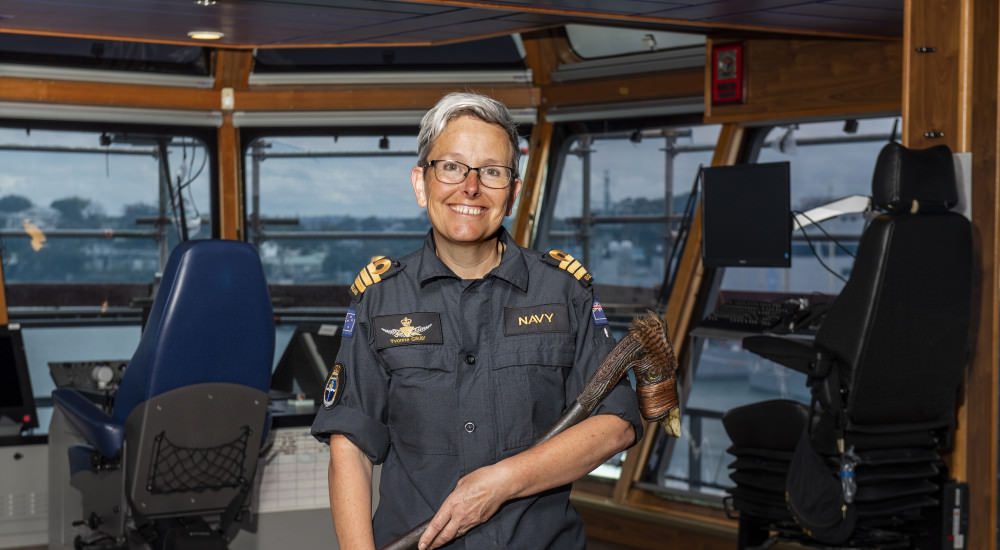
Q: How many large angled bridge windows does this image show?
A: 4